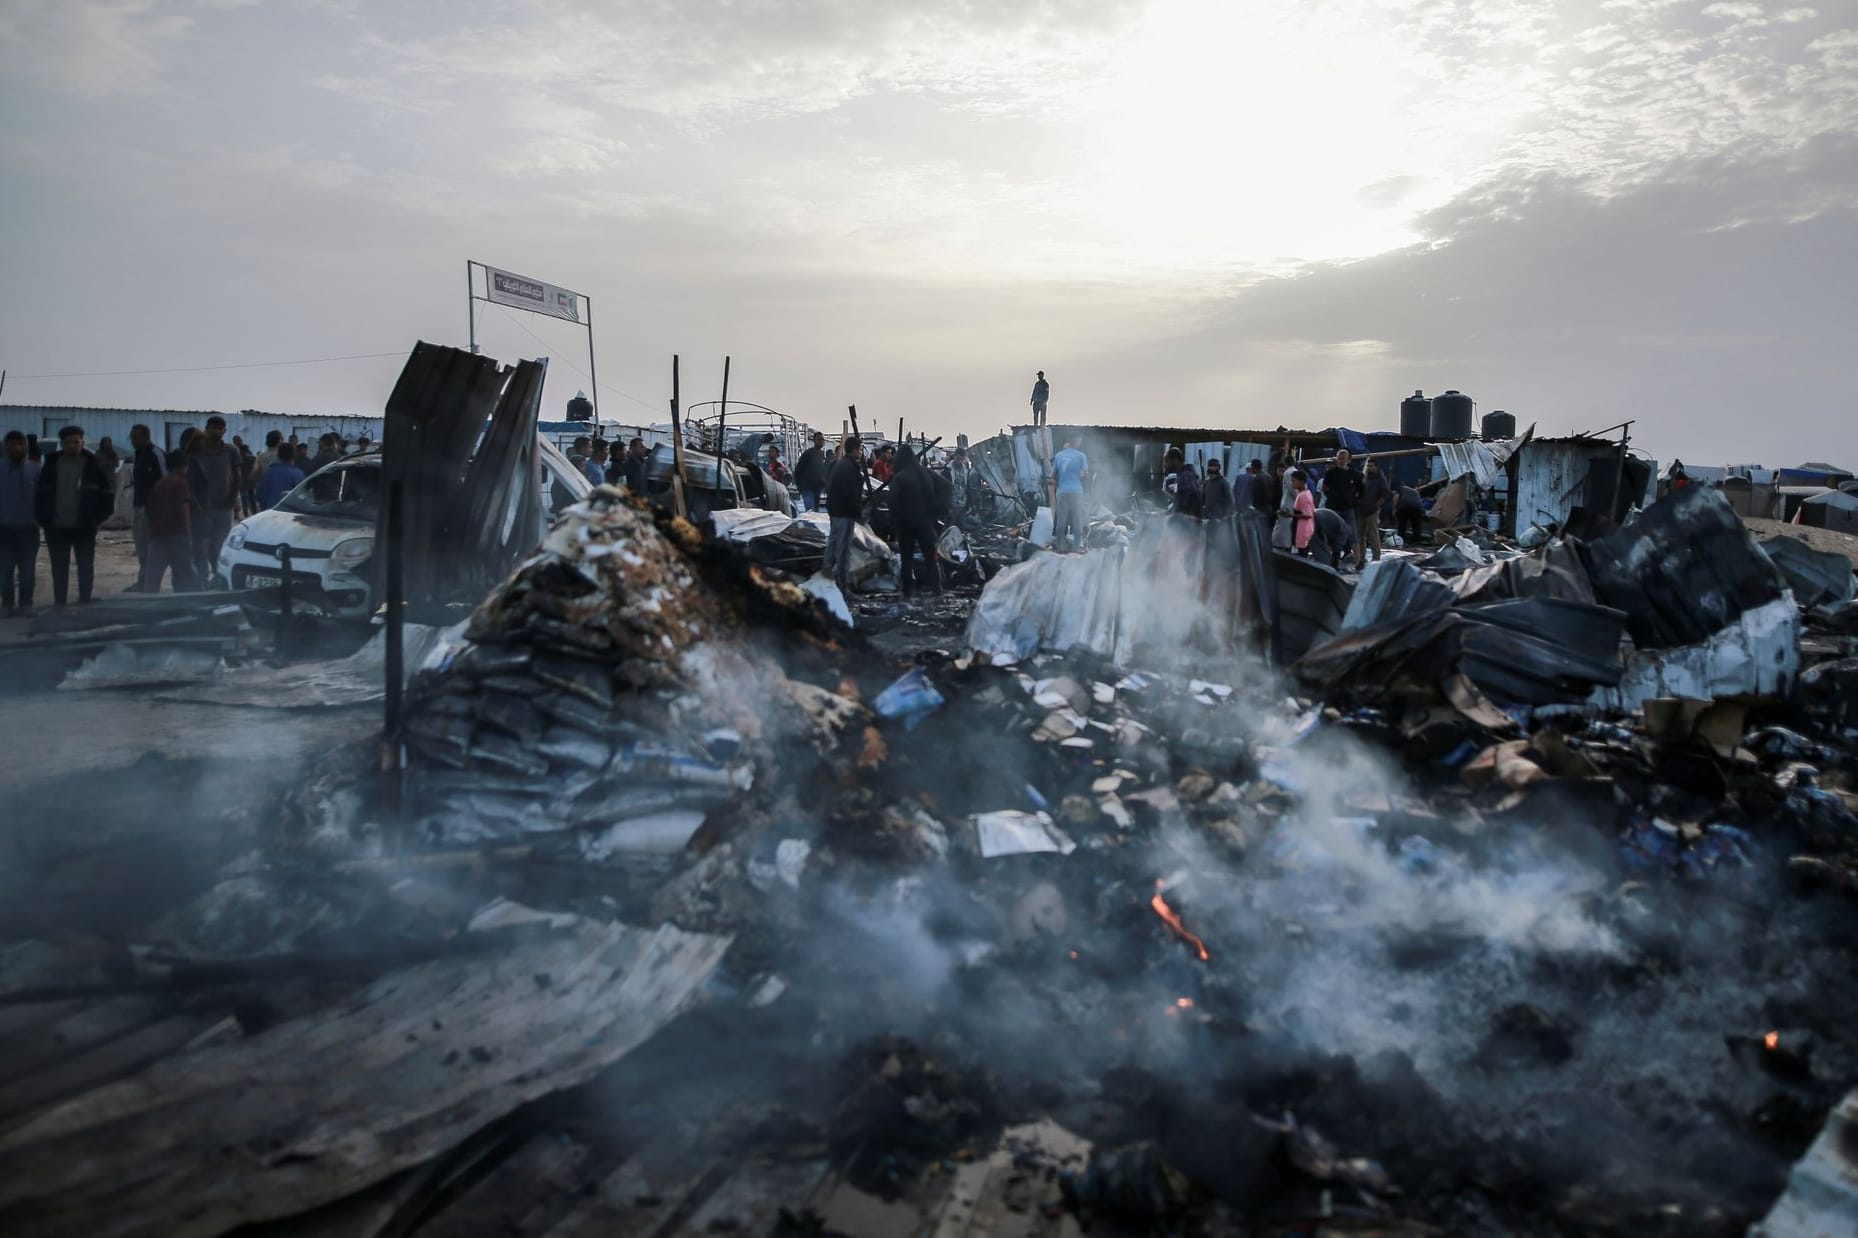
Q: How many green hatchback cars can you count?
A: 0